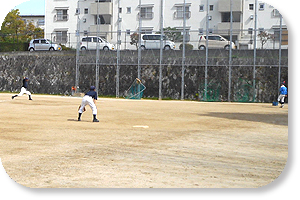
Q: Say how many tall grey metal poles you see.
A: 10